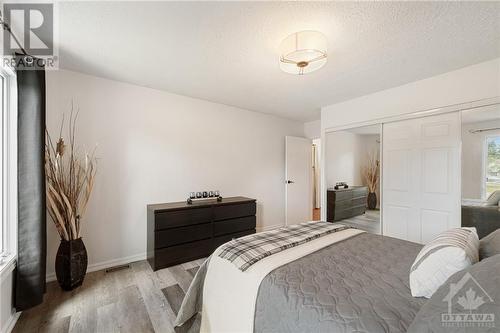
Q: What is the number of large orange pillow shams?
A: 0